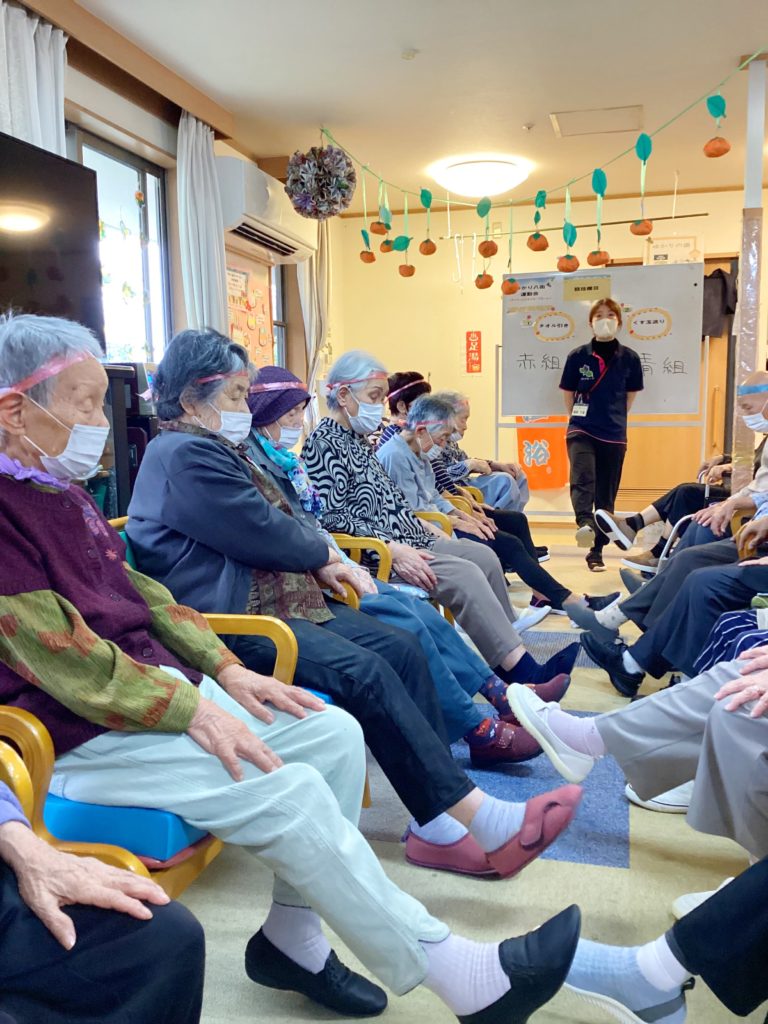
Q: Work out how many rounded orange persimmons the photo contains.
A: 13